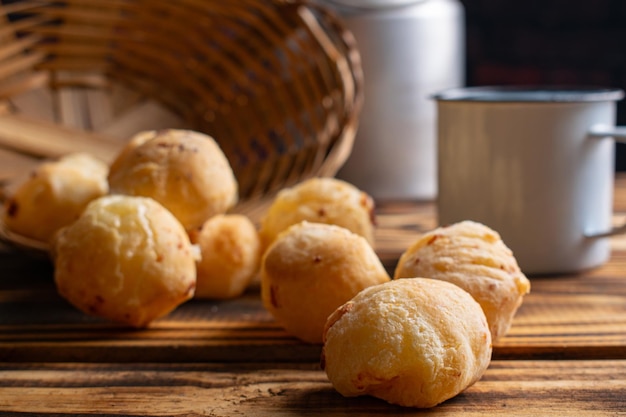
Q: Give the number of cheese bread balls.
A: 8